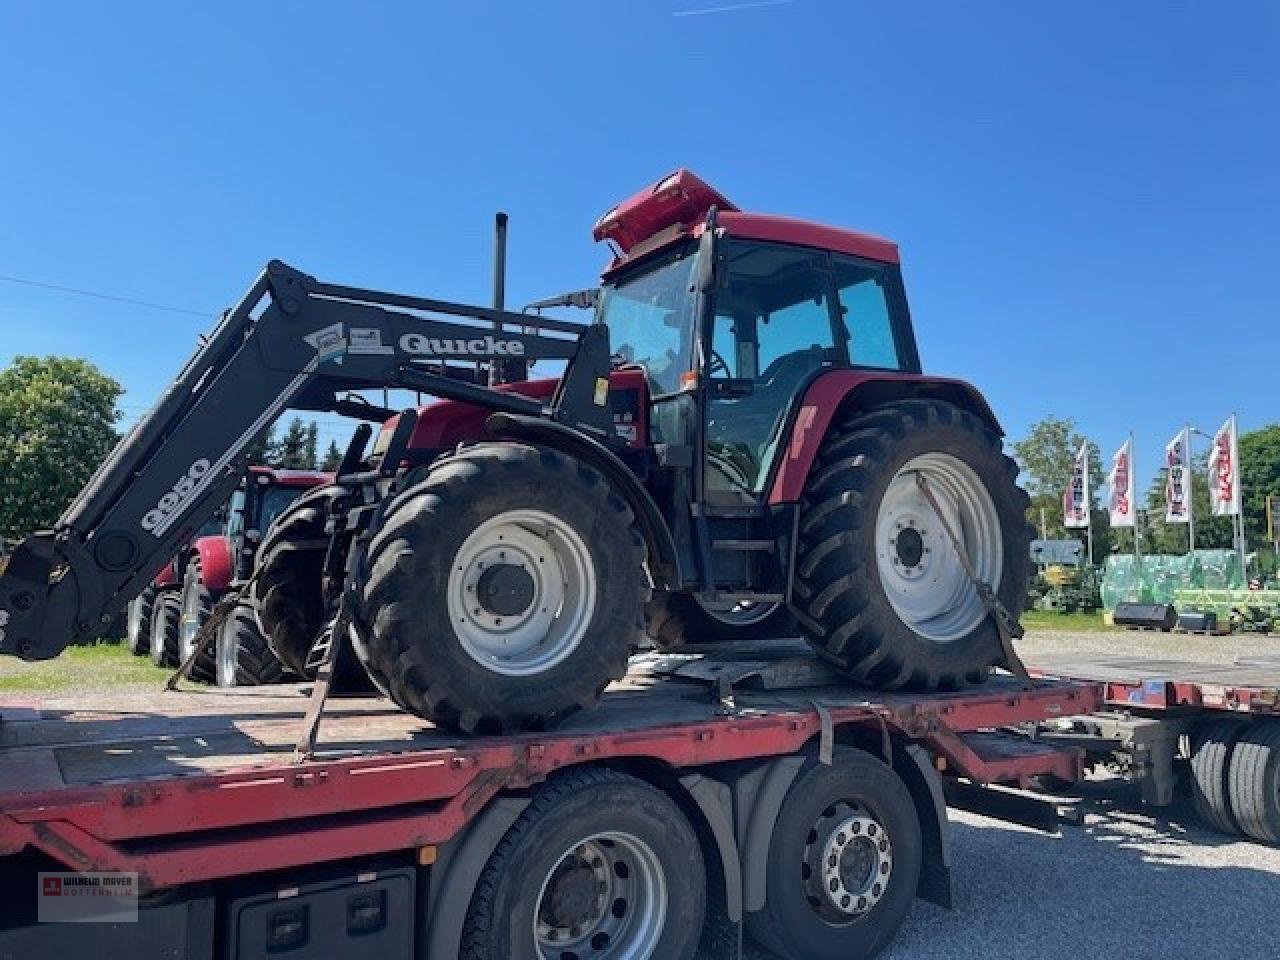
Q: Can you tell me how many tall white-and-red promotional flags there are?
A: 4